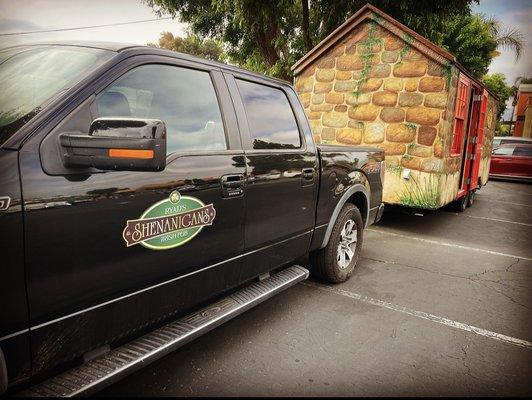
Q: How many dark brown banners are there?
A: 1